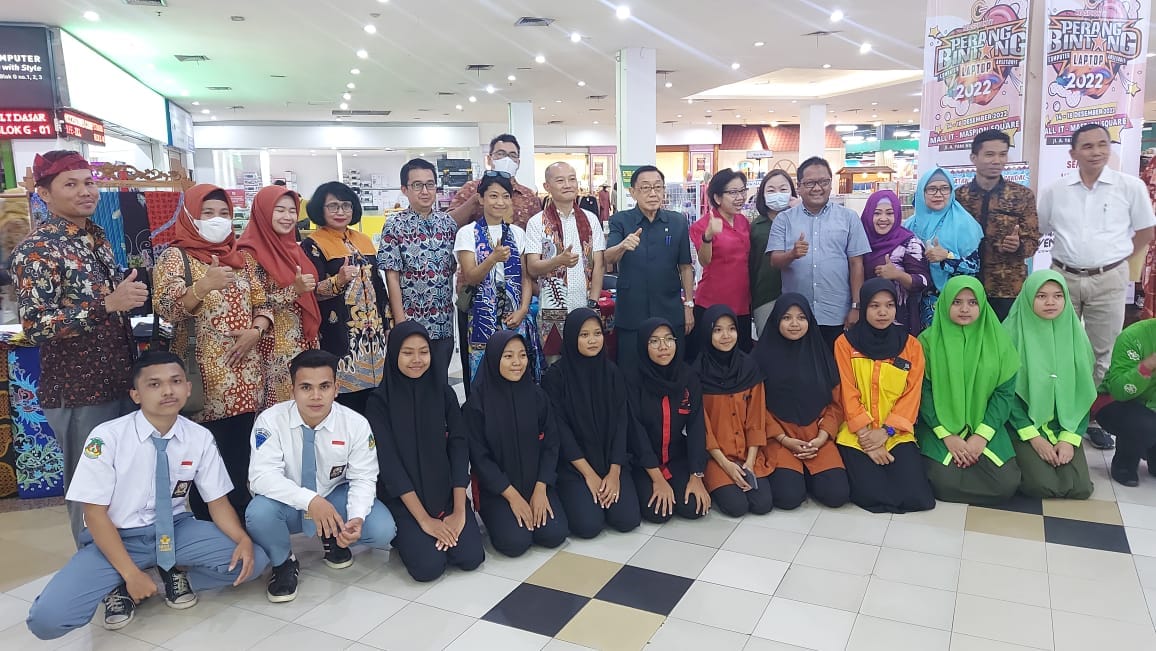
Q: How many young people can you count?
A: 11